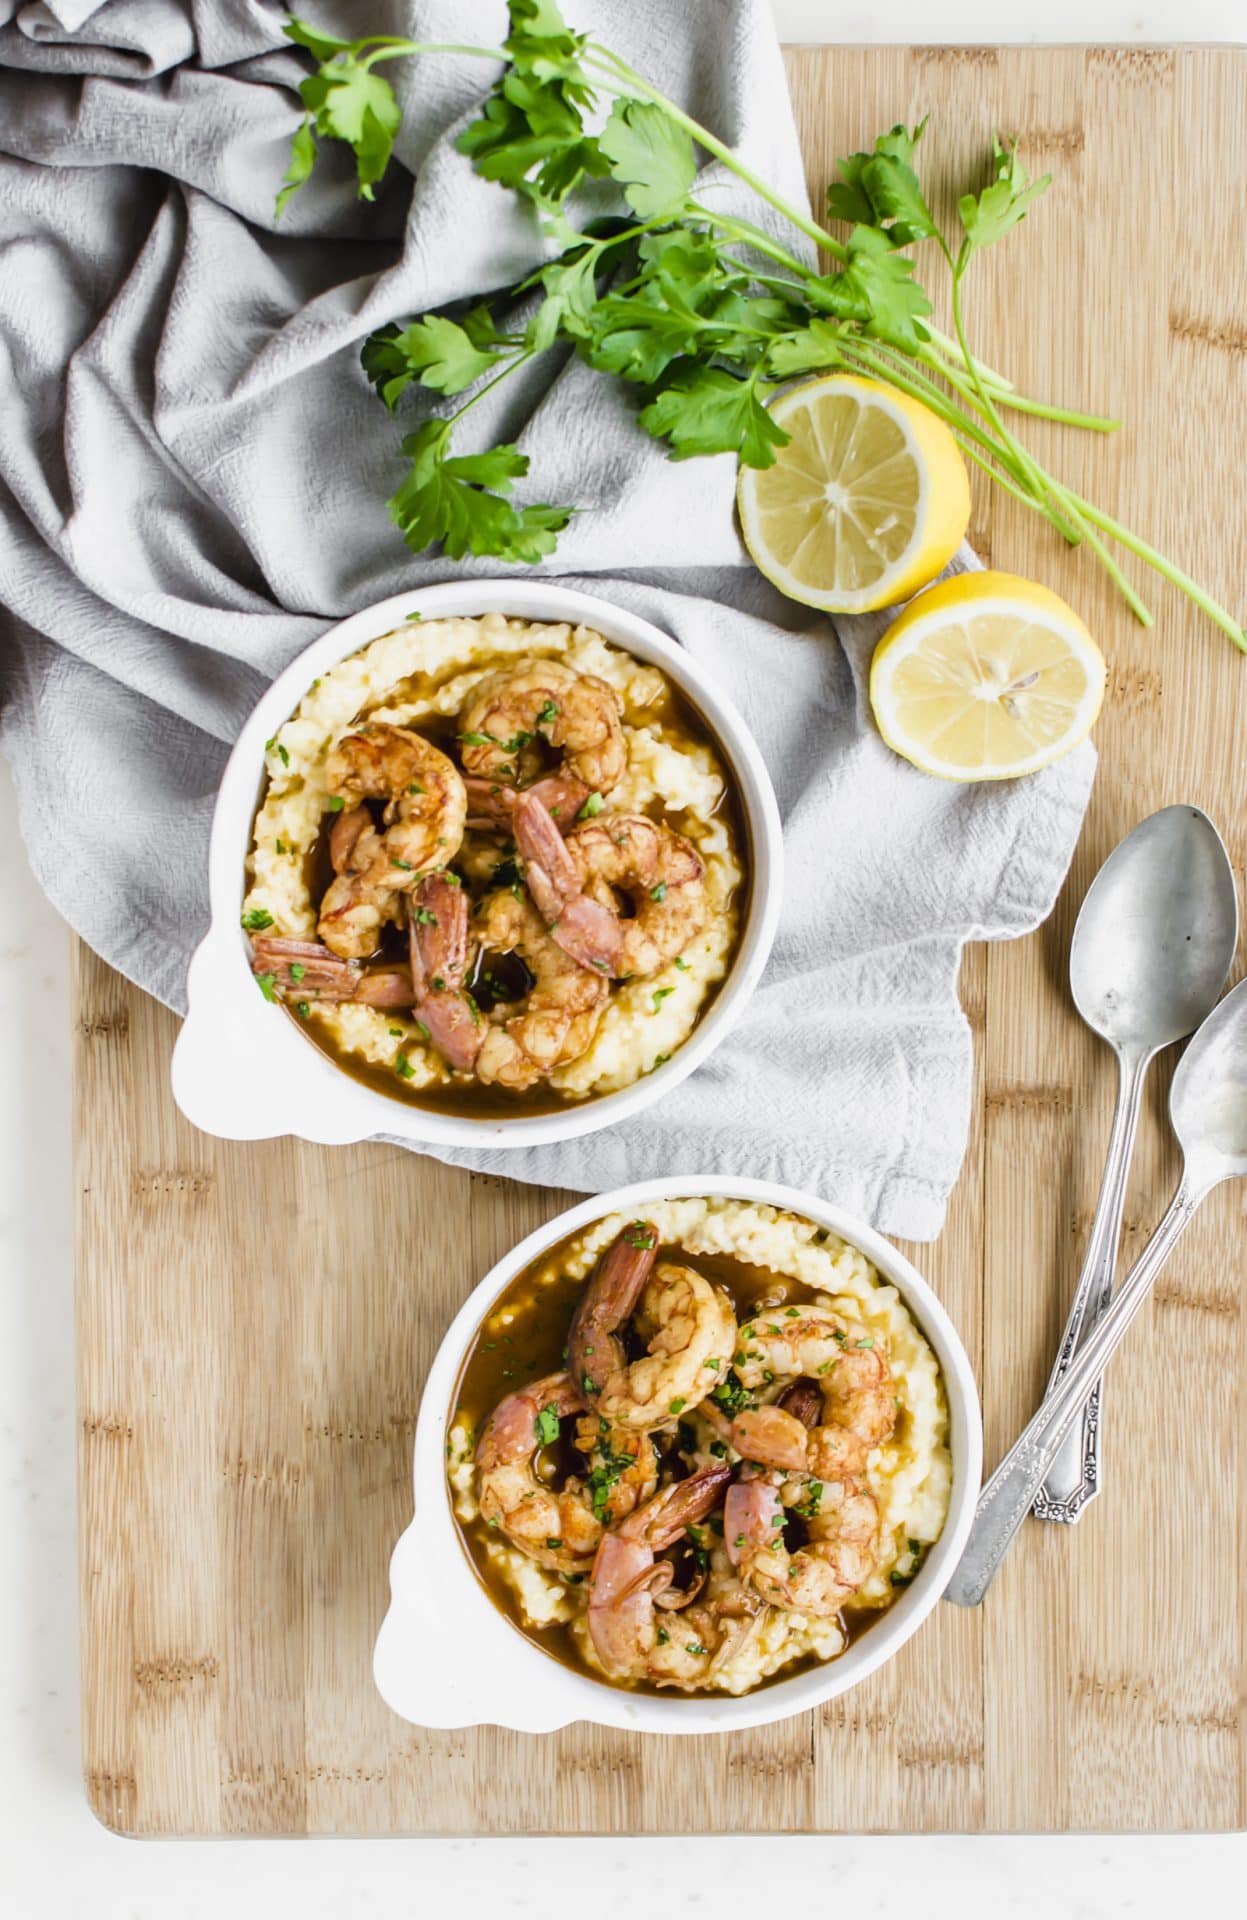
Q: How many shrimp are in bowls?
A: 10